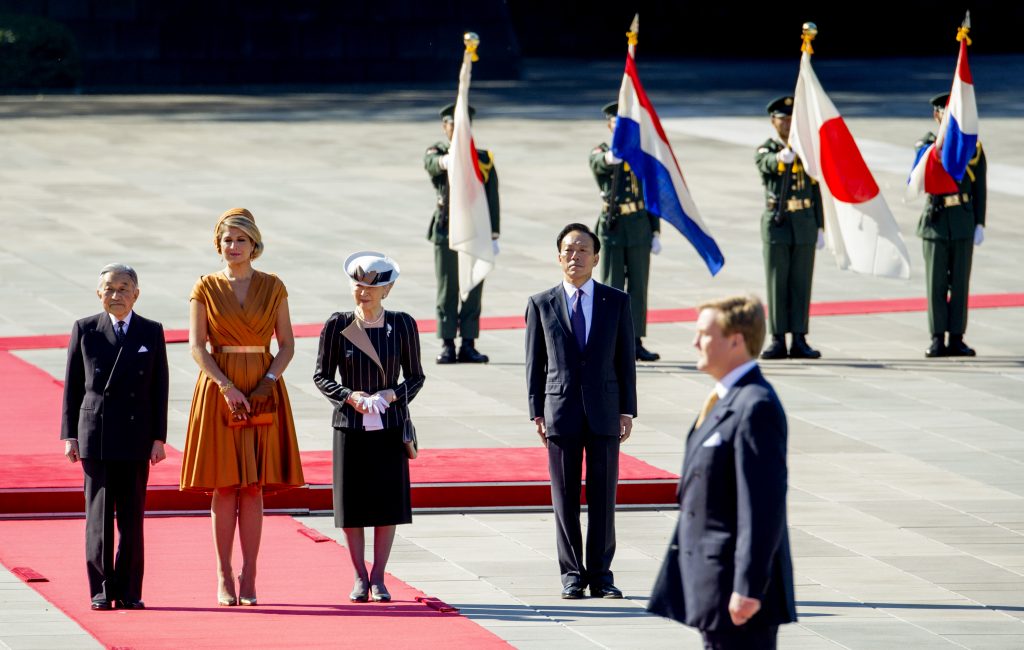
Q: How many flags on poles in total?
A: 4